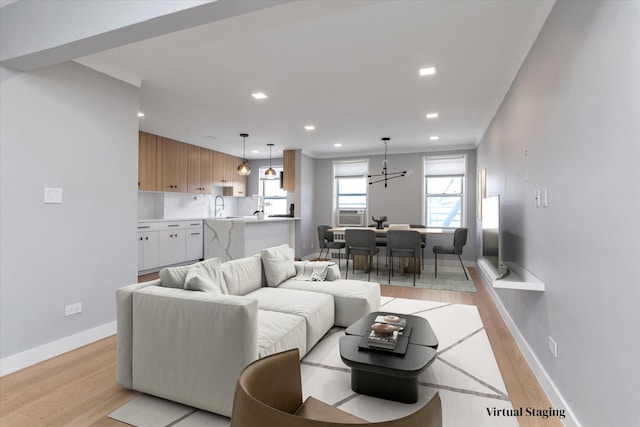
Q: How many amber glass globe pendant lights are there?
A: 2